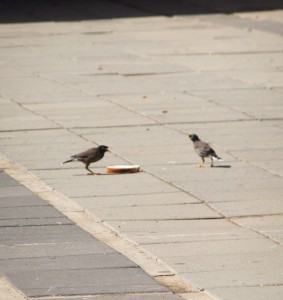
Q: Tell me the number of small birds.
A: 2